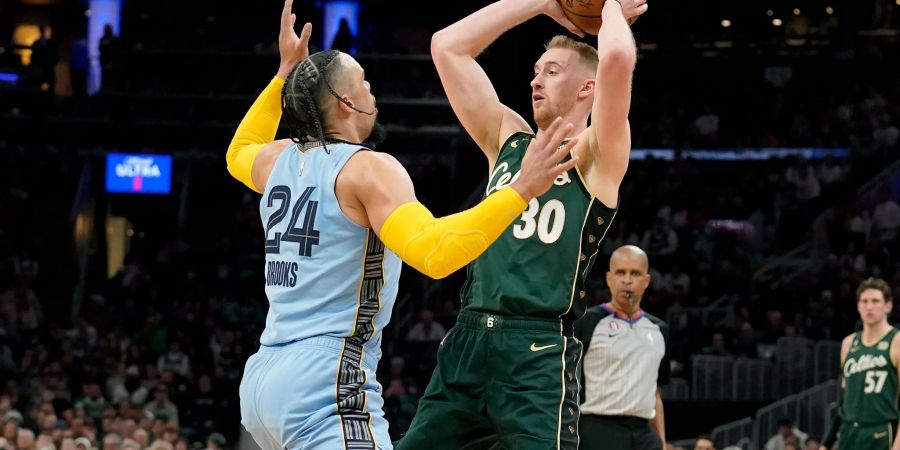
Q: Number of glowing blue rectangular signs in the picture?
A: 1